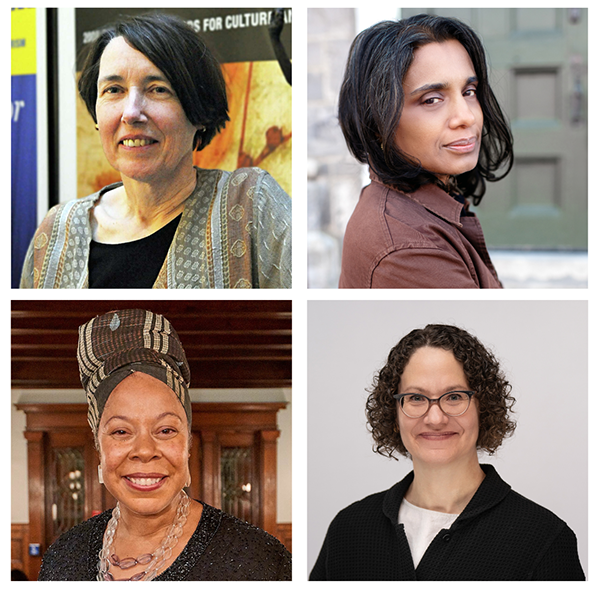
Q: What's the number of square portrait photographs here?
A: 4